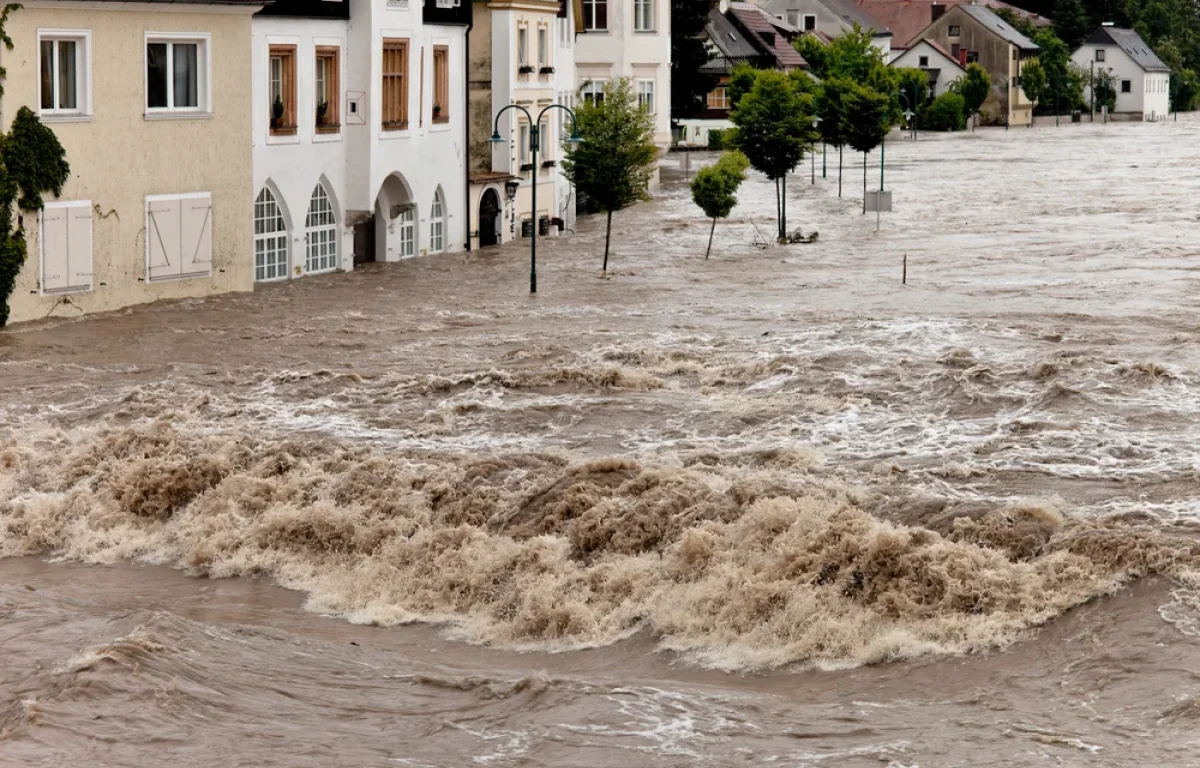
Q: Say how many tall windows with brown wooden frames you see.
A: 4